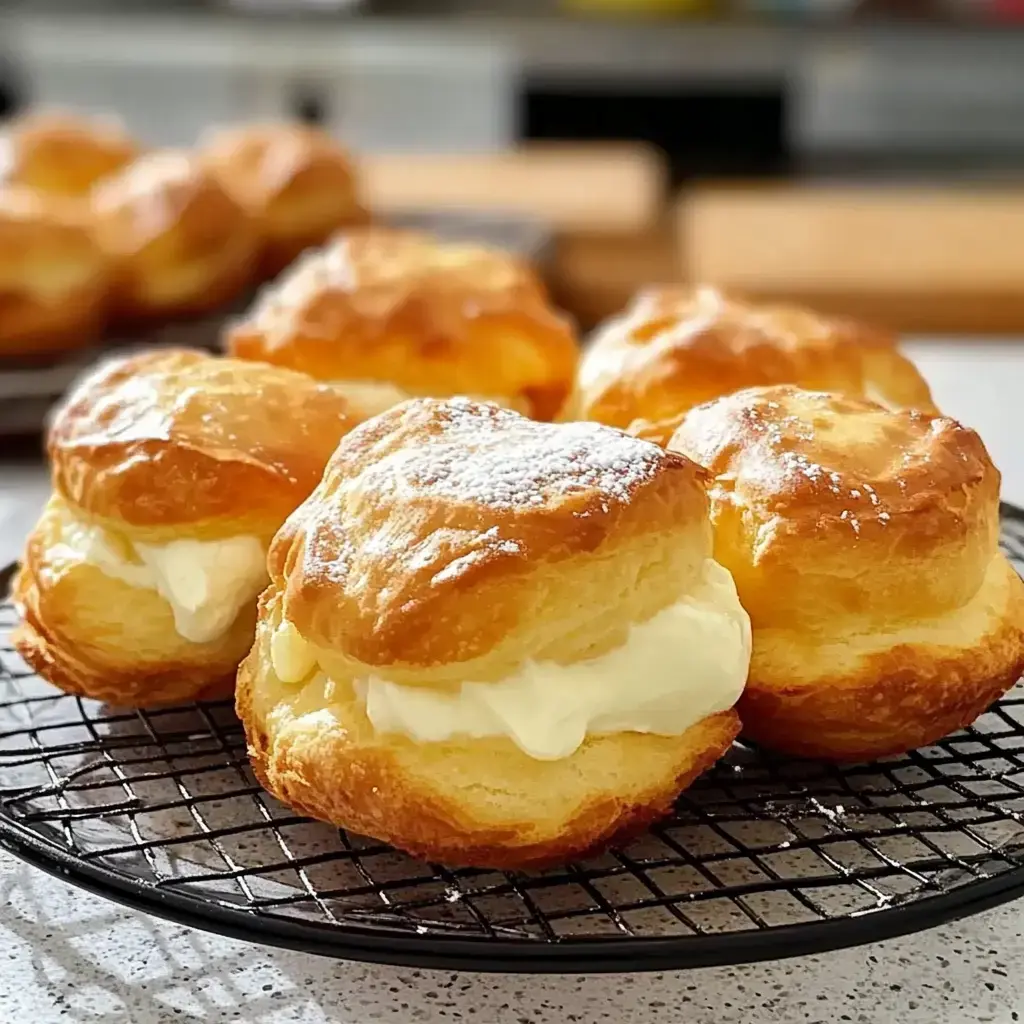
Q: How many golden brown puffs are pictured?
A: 9